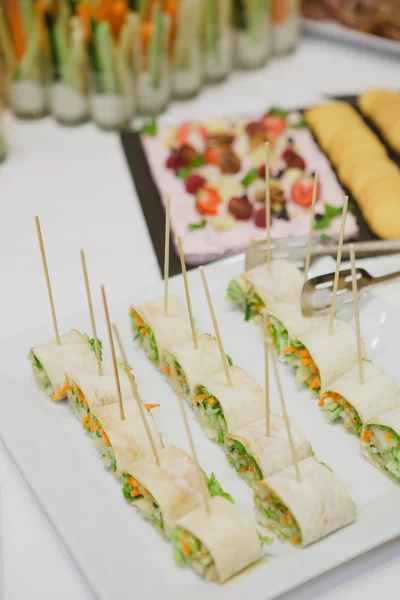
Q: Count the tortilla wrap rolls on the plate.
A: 15